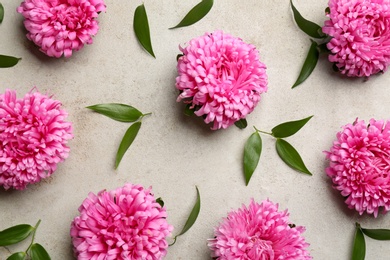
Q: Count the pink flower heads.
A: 7